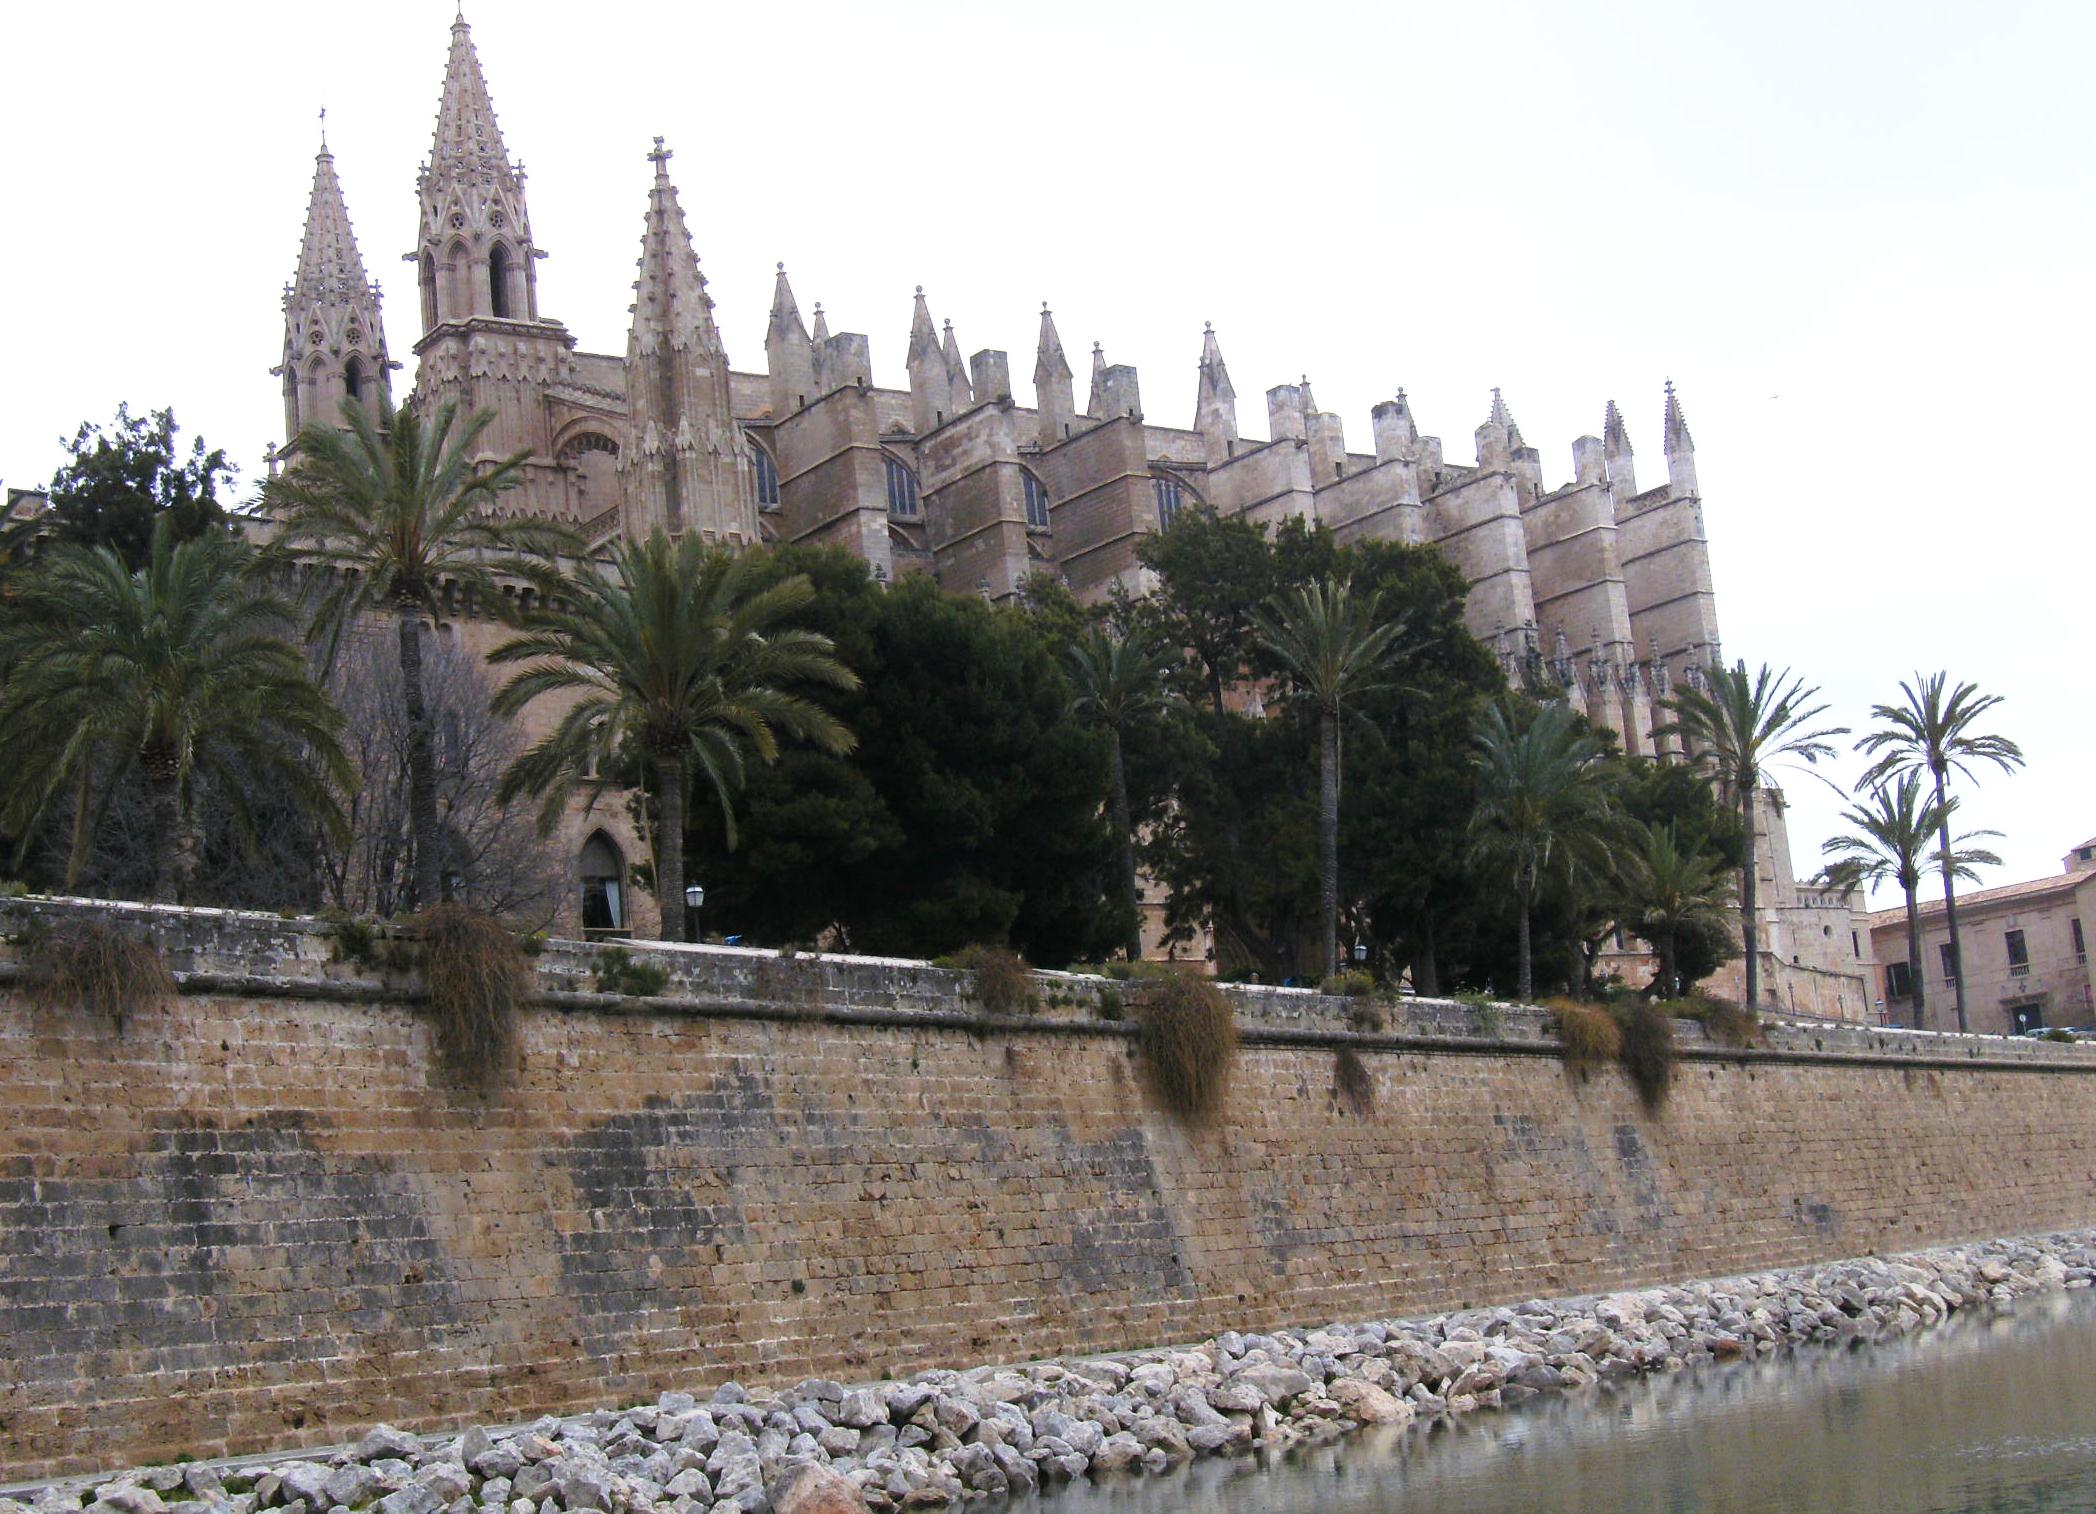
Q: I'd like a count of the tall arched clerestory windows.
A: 4